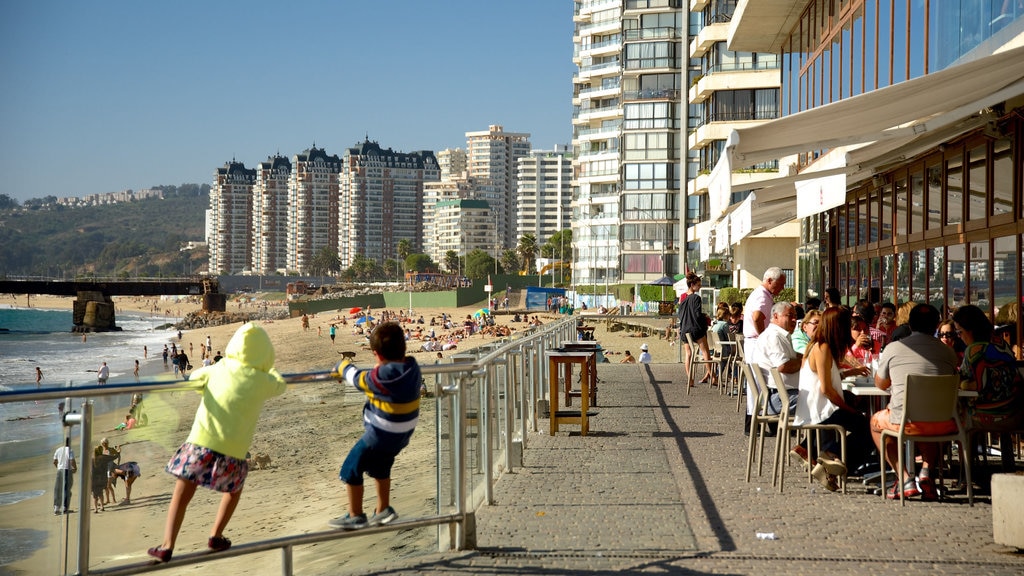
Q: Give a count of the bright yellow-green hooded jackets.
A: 1